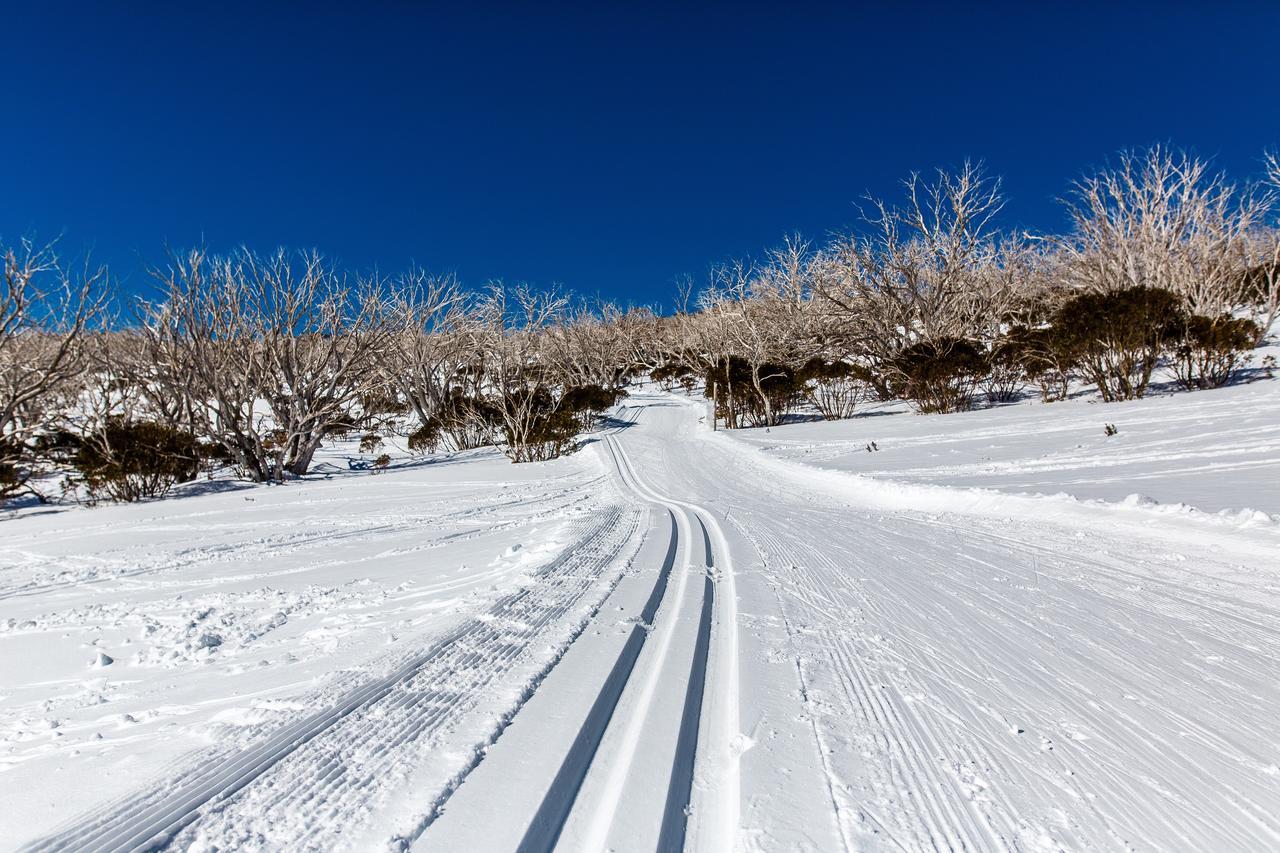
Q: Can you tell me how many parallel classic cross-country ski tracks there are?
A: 2